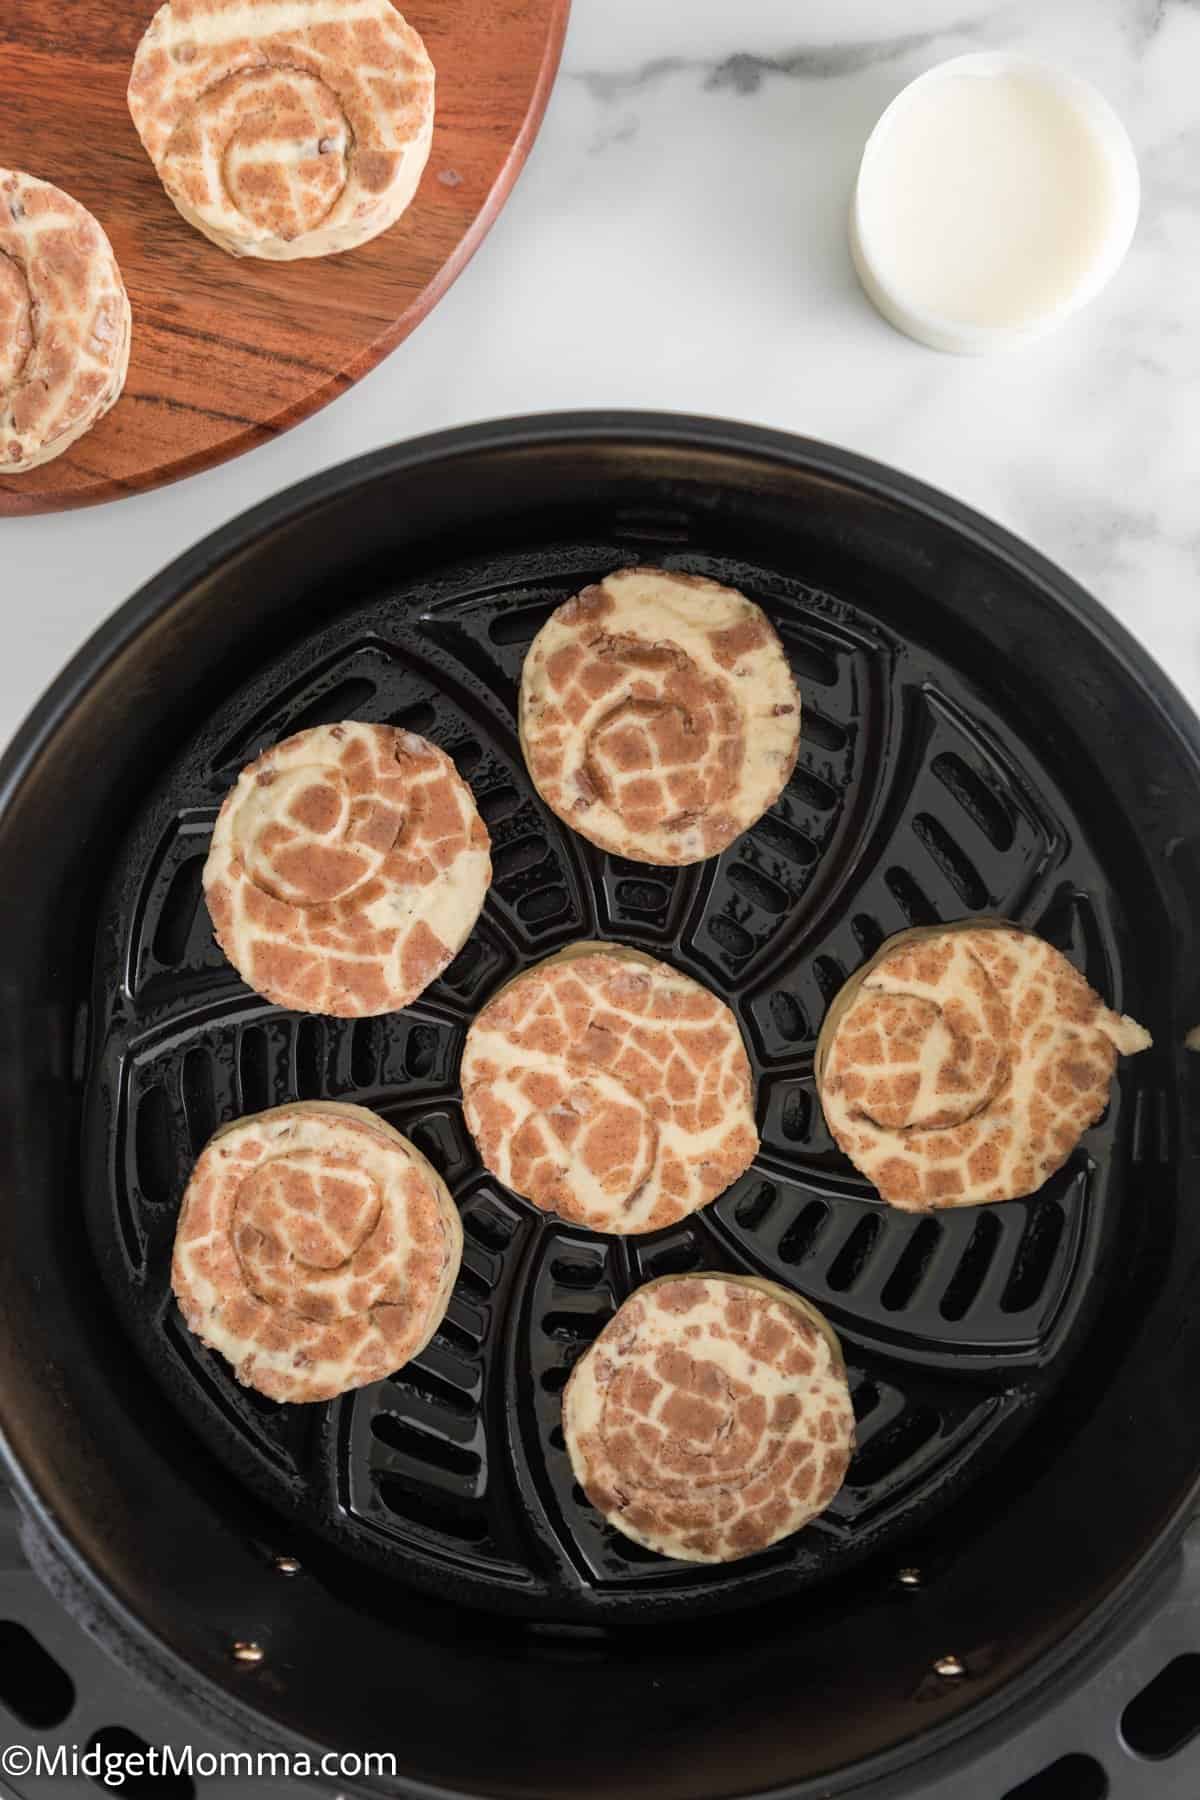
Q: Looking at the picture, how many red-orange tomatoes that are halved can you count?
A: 0